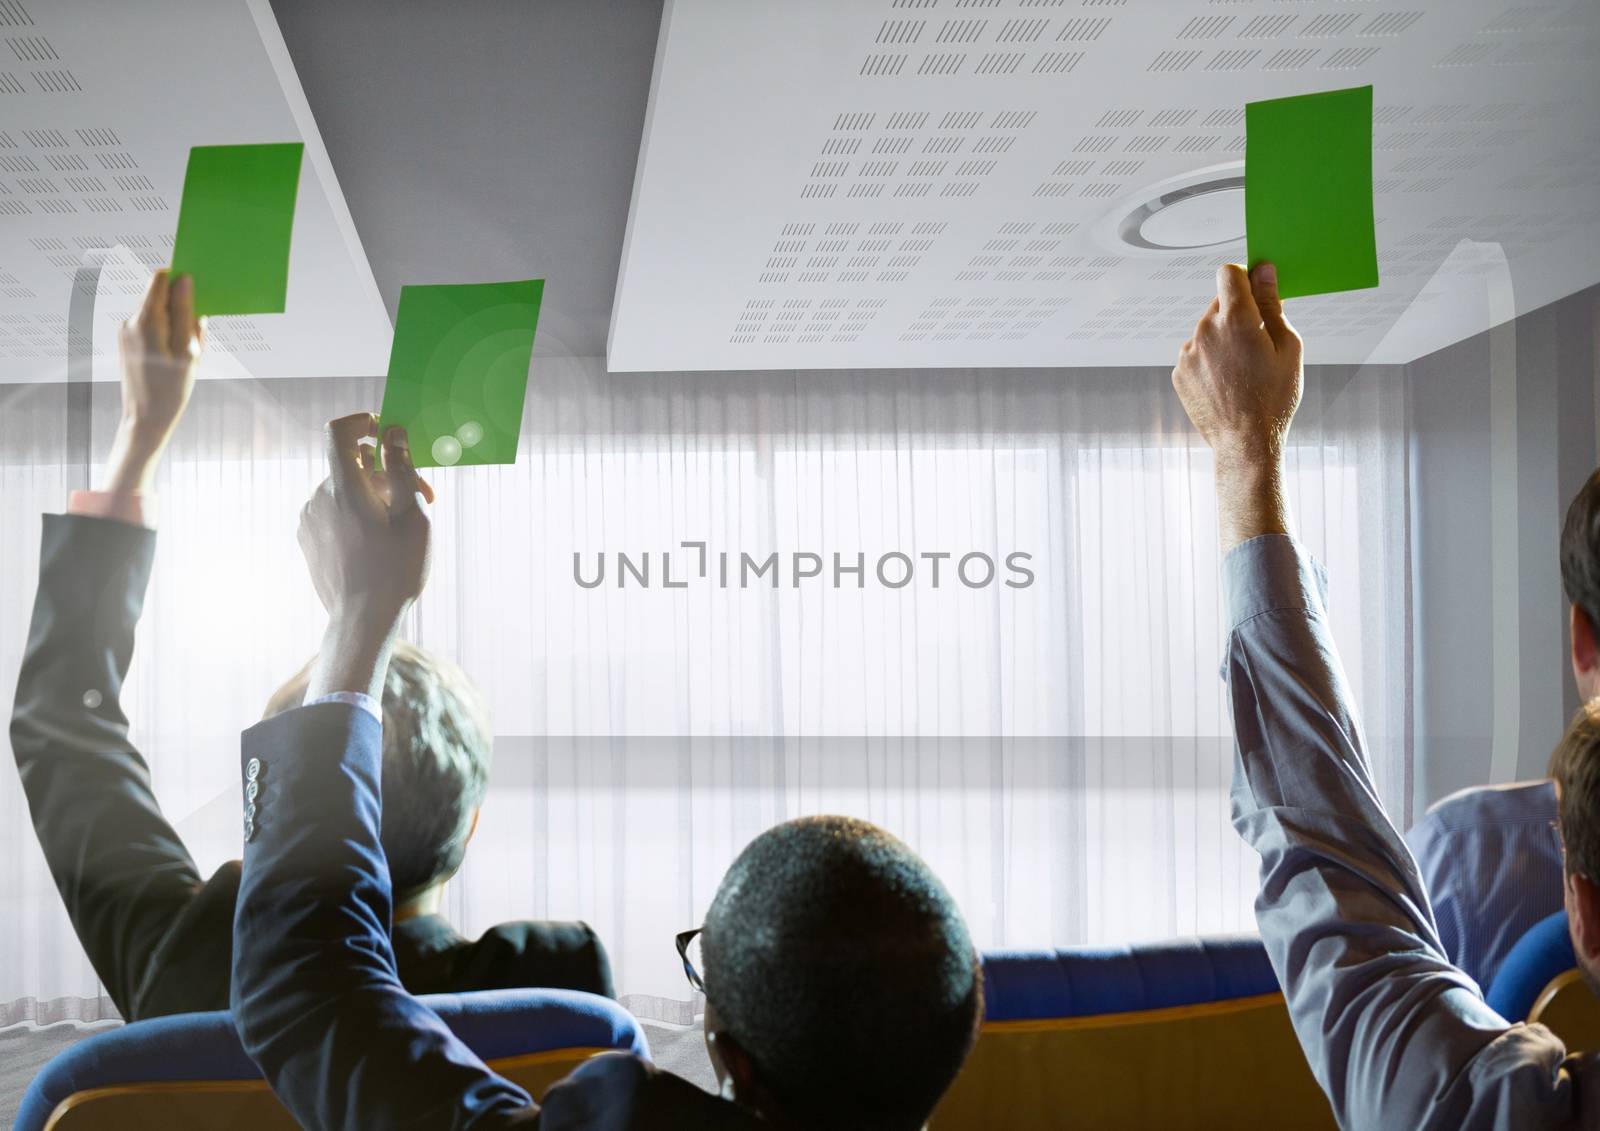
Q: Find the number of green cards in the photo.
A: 3